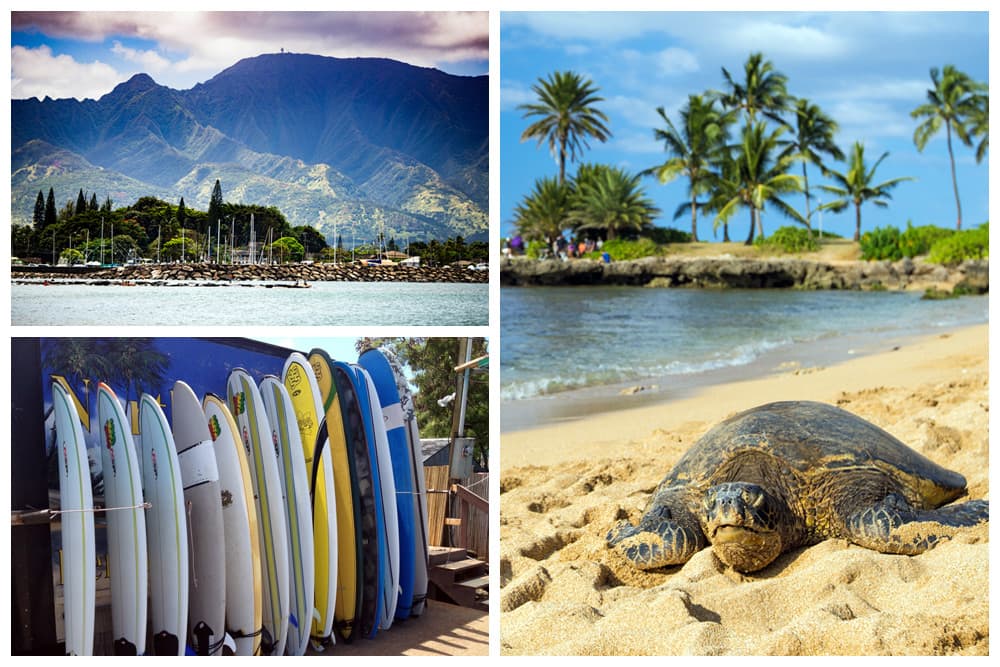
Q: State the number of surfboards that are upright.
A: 13